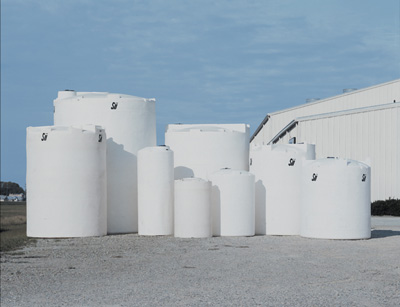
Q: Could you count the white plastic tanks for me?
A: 8